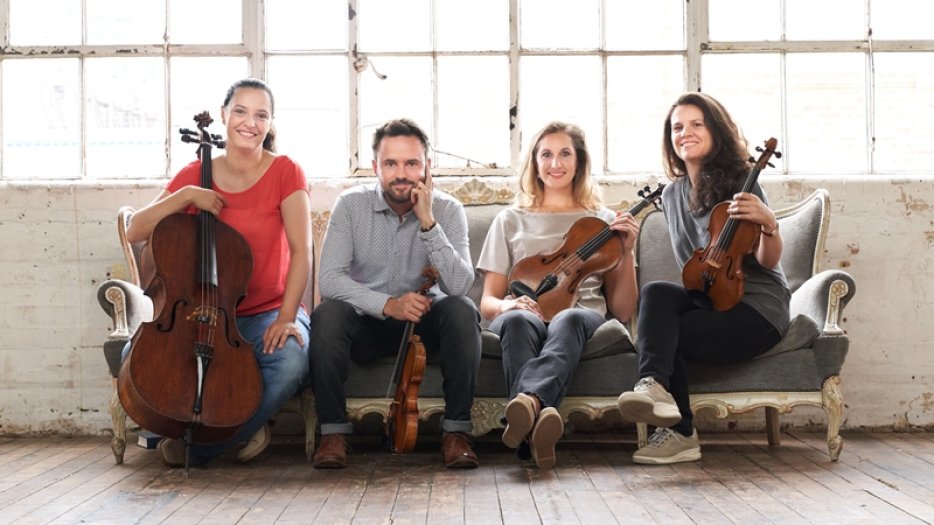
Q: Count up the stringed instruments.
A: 4